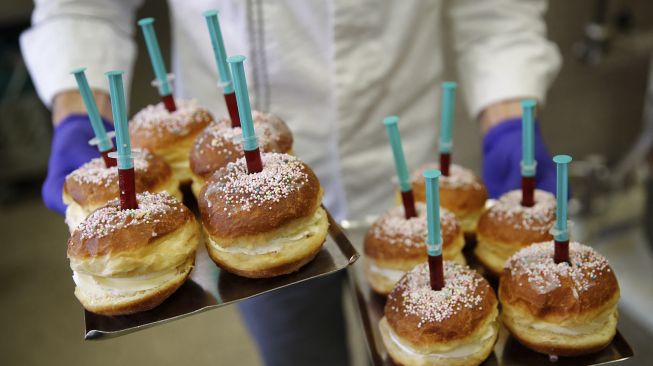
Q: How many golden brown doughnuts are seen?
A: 10